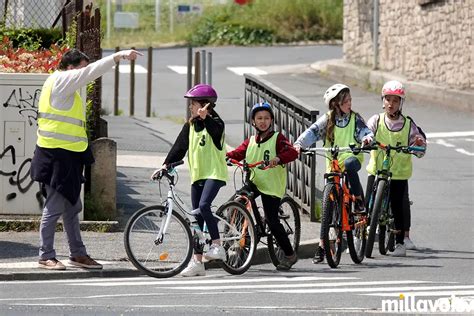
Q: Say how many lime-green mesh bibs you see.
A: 4